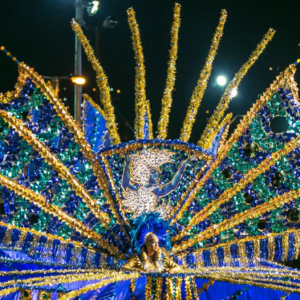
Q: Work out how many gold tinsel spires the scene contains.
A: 5